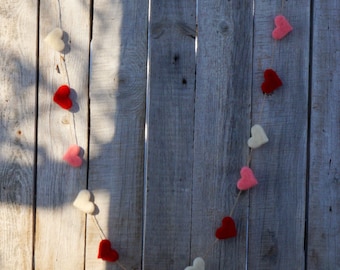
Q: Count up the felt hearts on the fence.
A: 11